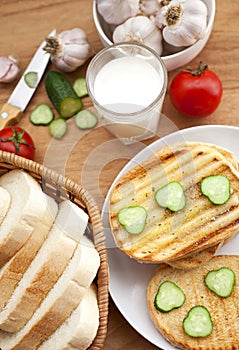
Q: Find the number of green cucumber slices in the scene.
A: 11